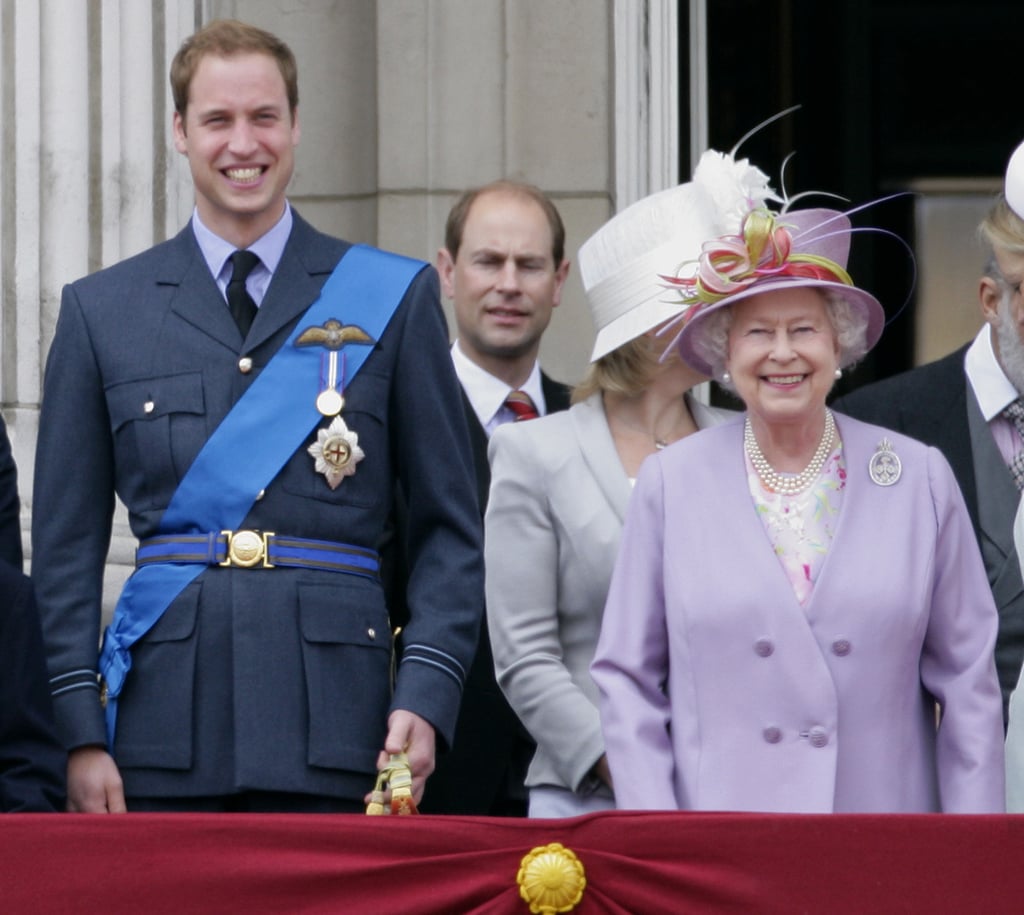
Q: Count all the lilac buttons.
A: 4